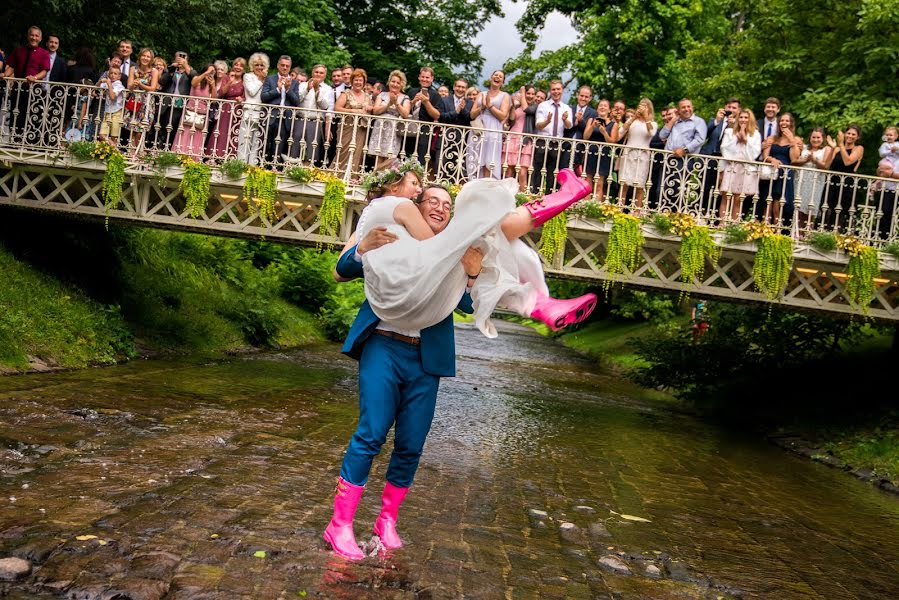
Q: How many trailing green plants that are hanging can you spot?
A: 9